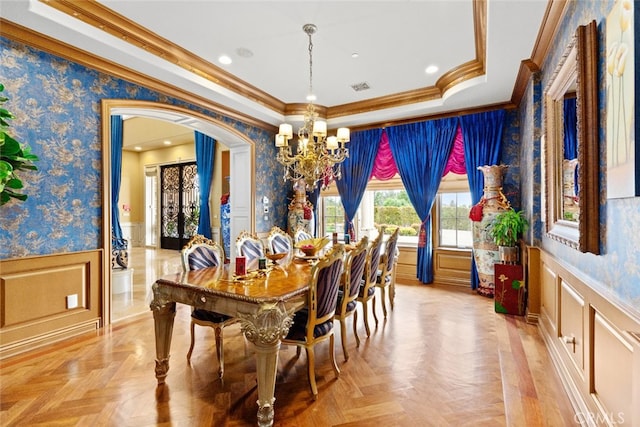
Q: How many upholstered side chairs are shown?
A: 8